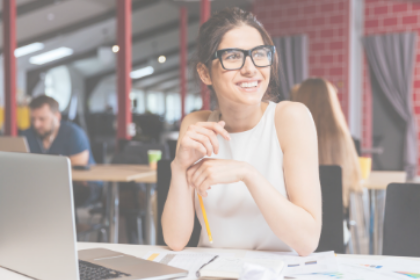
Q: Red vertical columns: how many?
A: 4